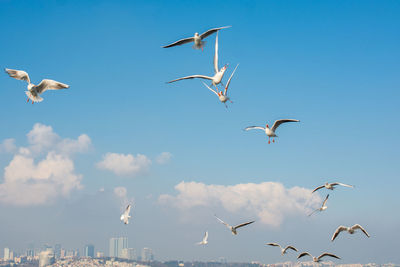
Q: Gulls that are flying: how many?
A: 13